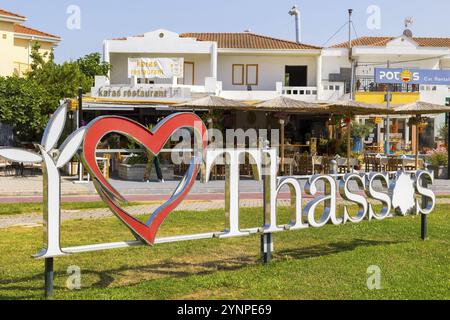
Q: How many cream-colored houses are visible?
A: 1